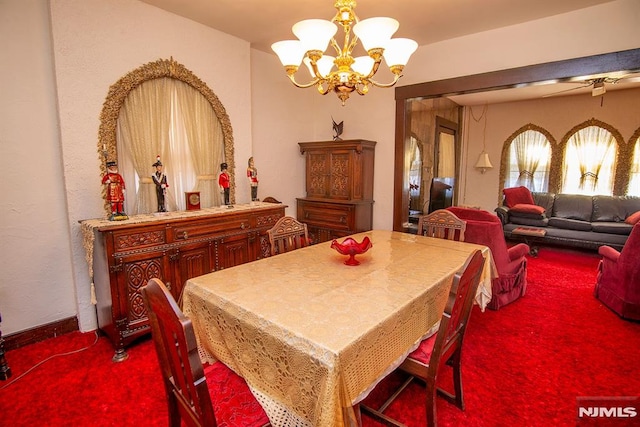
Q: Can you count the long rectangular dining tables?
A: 1